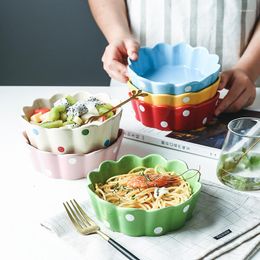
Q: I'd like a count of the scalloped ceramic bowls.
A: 6